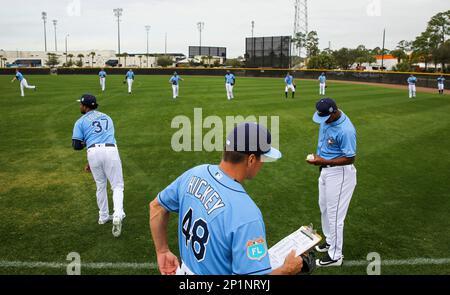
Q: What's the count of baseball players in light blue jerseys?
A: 12